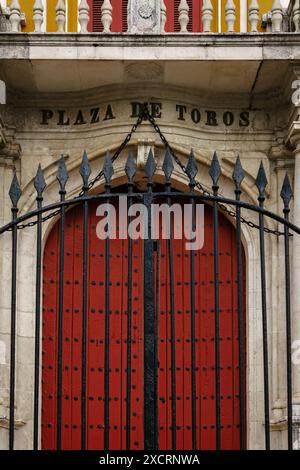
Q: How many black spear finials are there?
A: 13